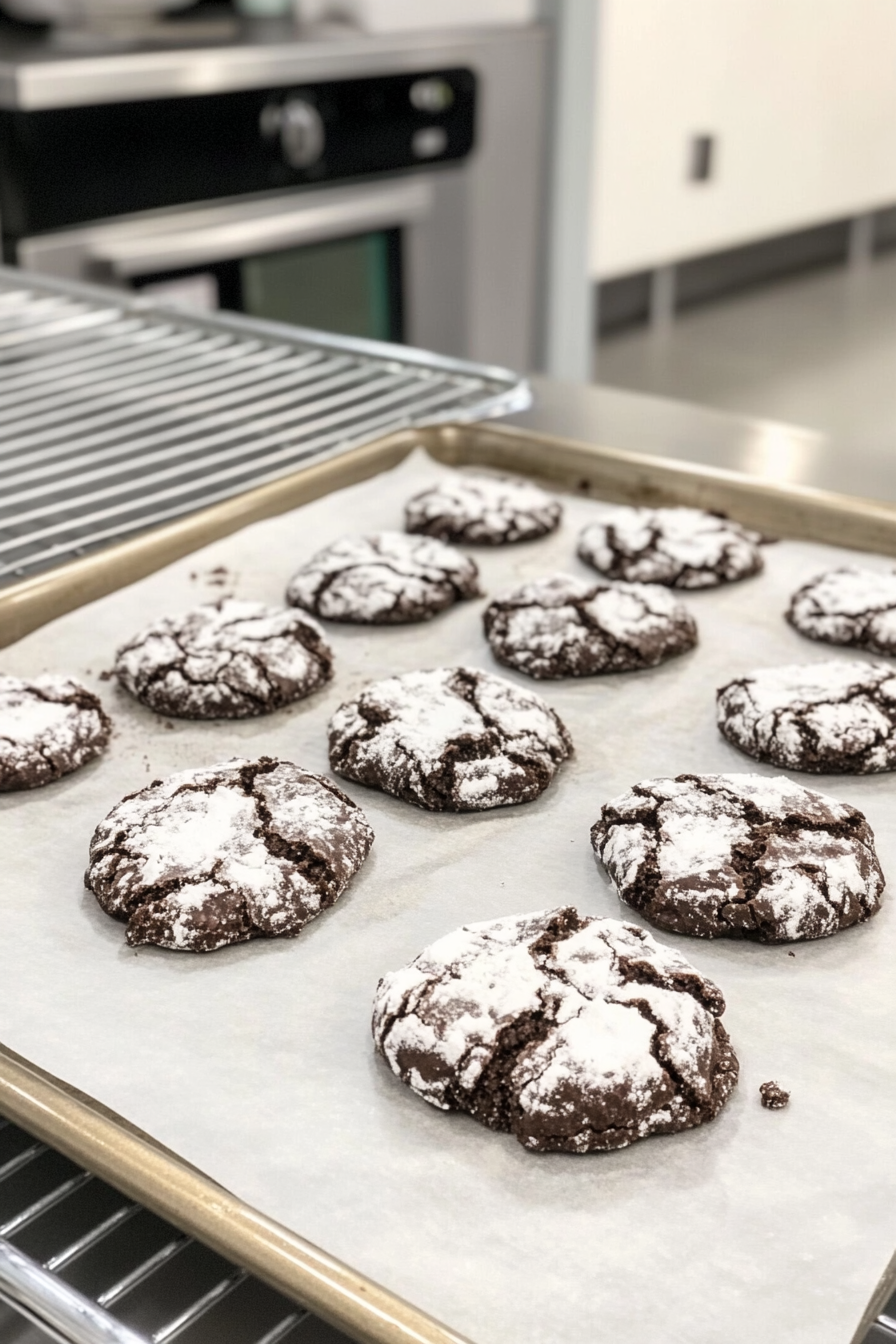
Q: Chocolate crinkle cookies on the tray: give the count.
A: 12